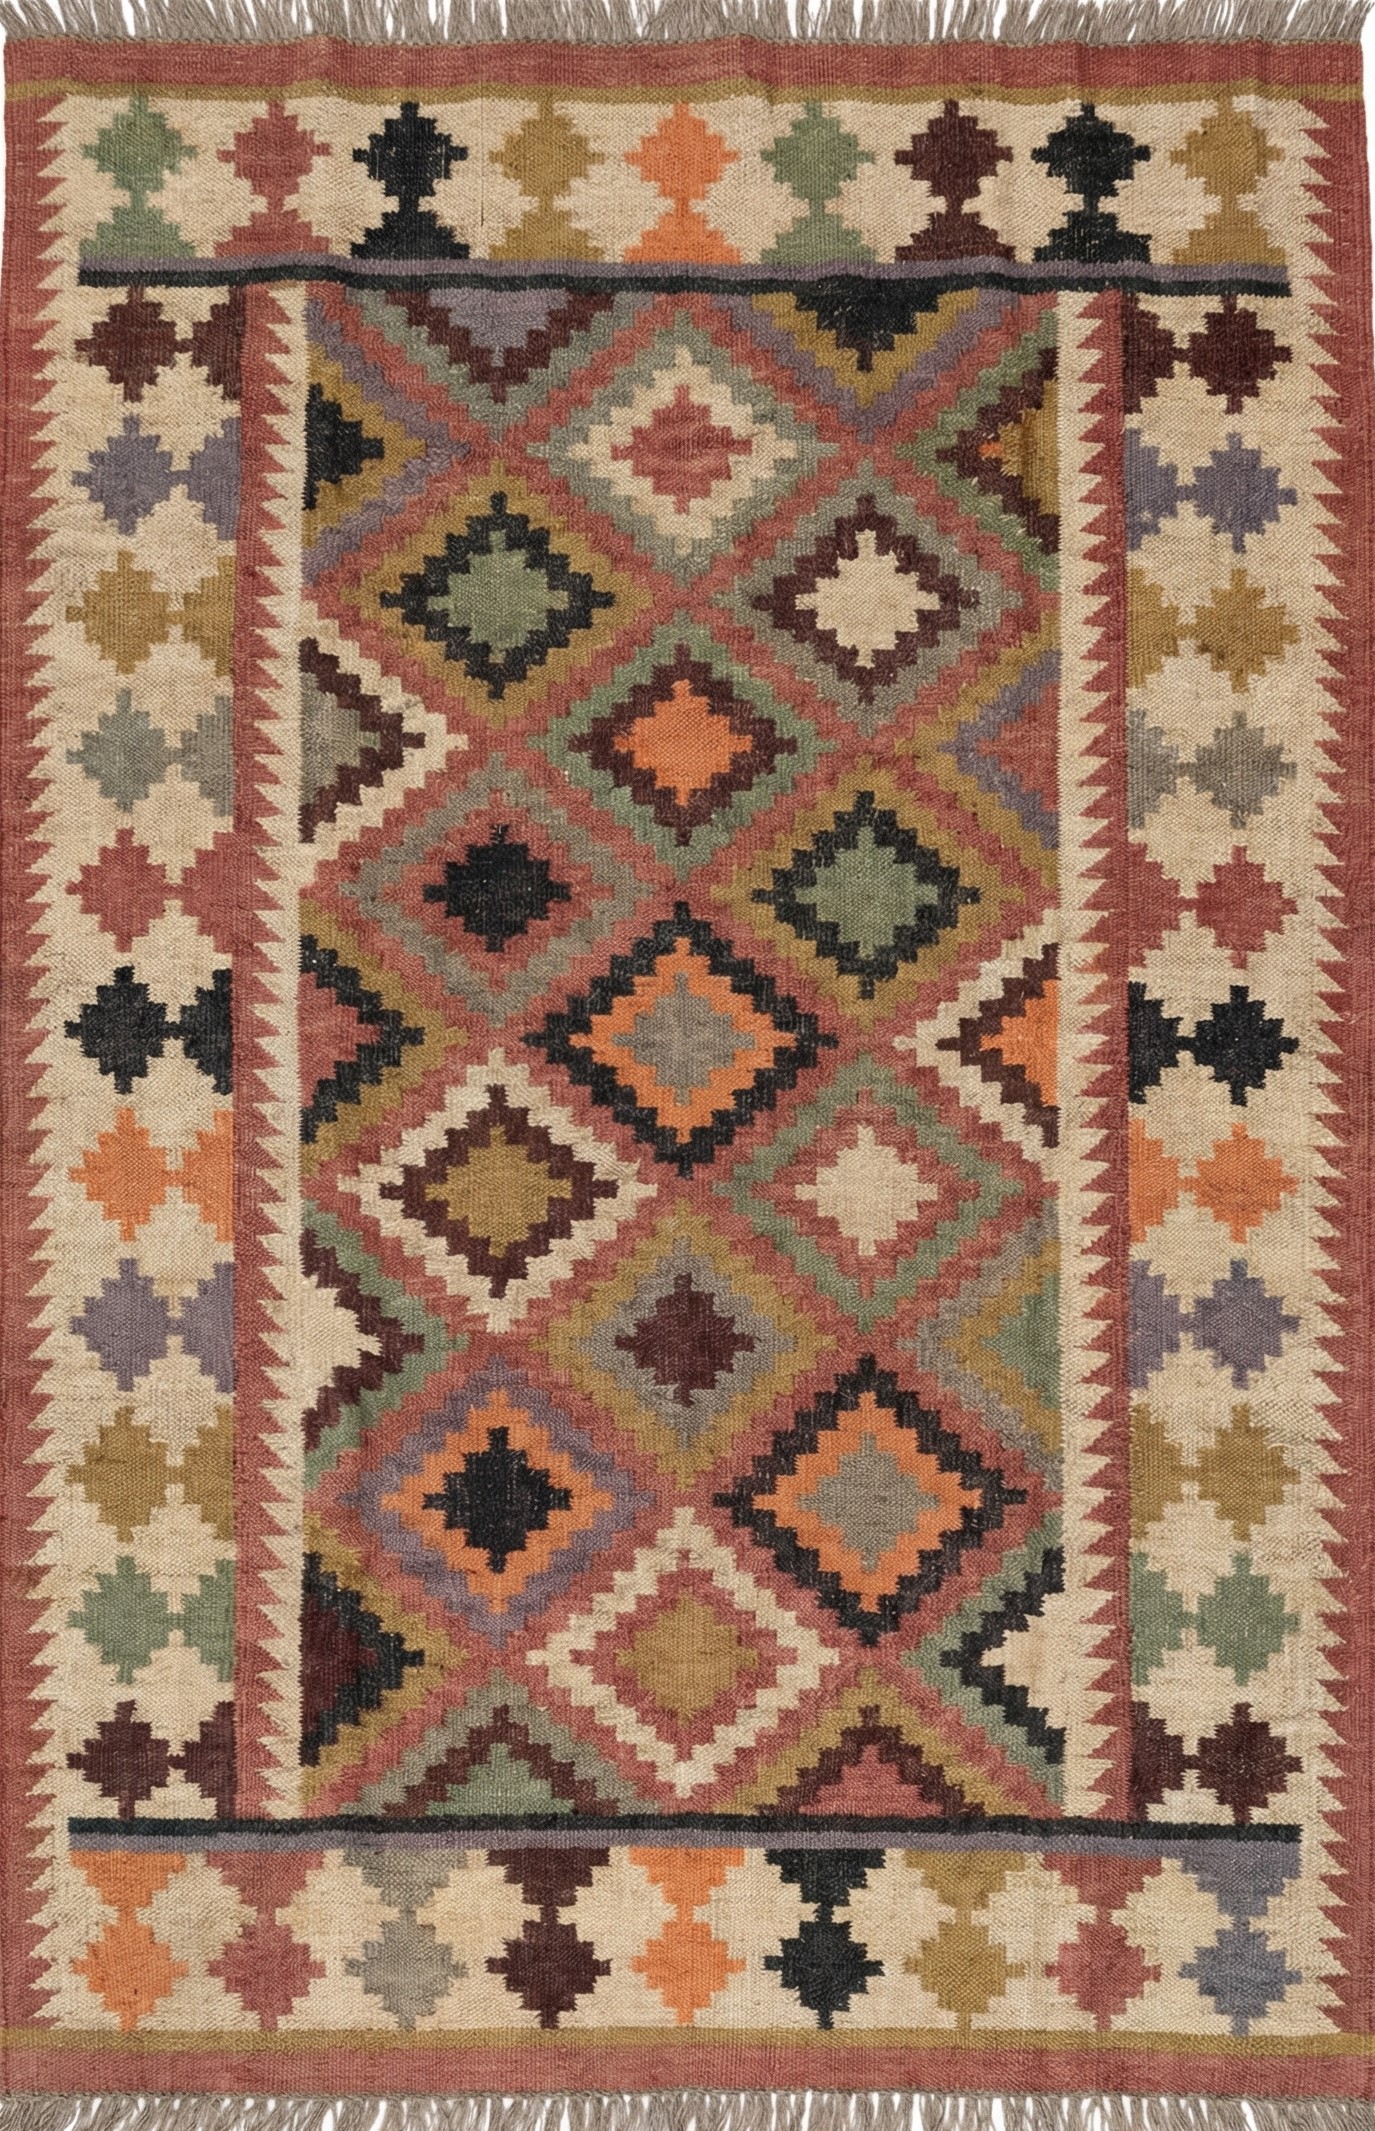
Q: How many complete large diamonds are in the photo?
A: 13